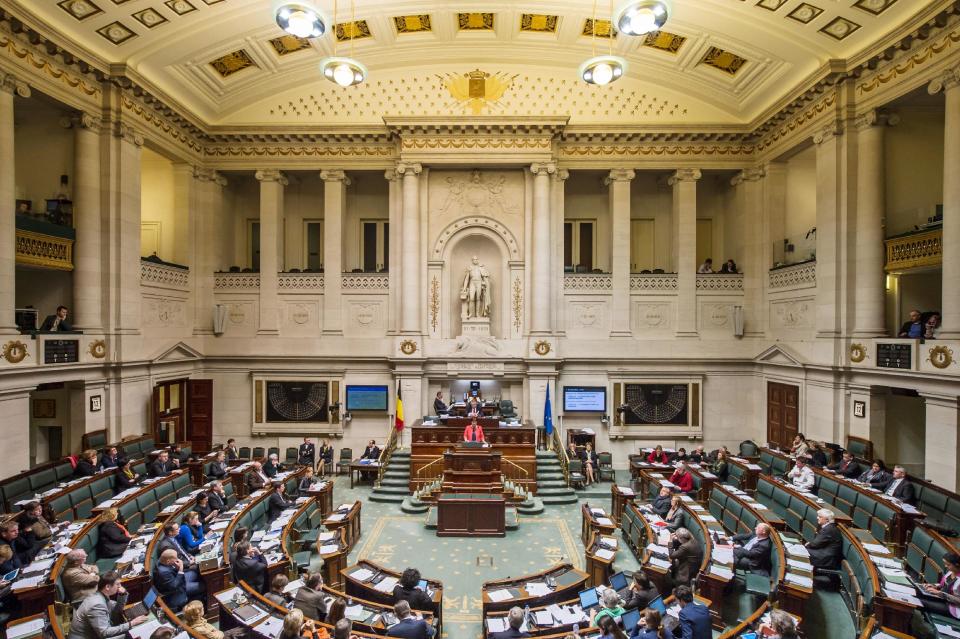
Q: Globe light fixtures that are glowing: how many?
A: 4